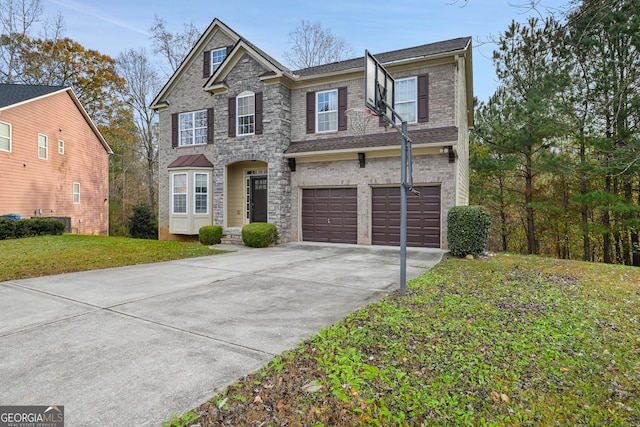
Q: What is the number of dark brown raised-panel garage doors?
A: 2